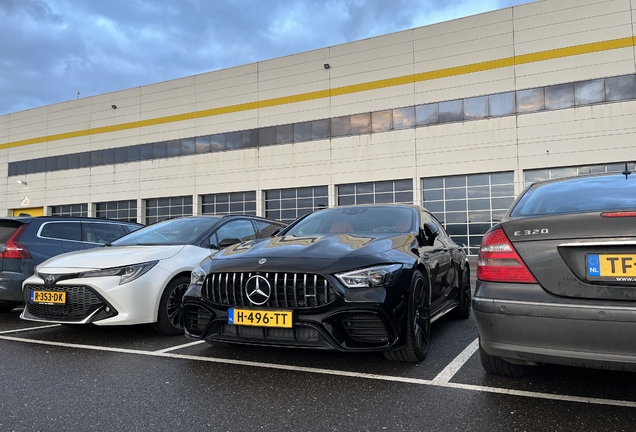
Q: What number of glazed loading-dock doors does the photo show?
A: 8